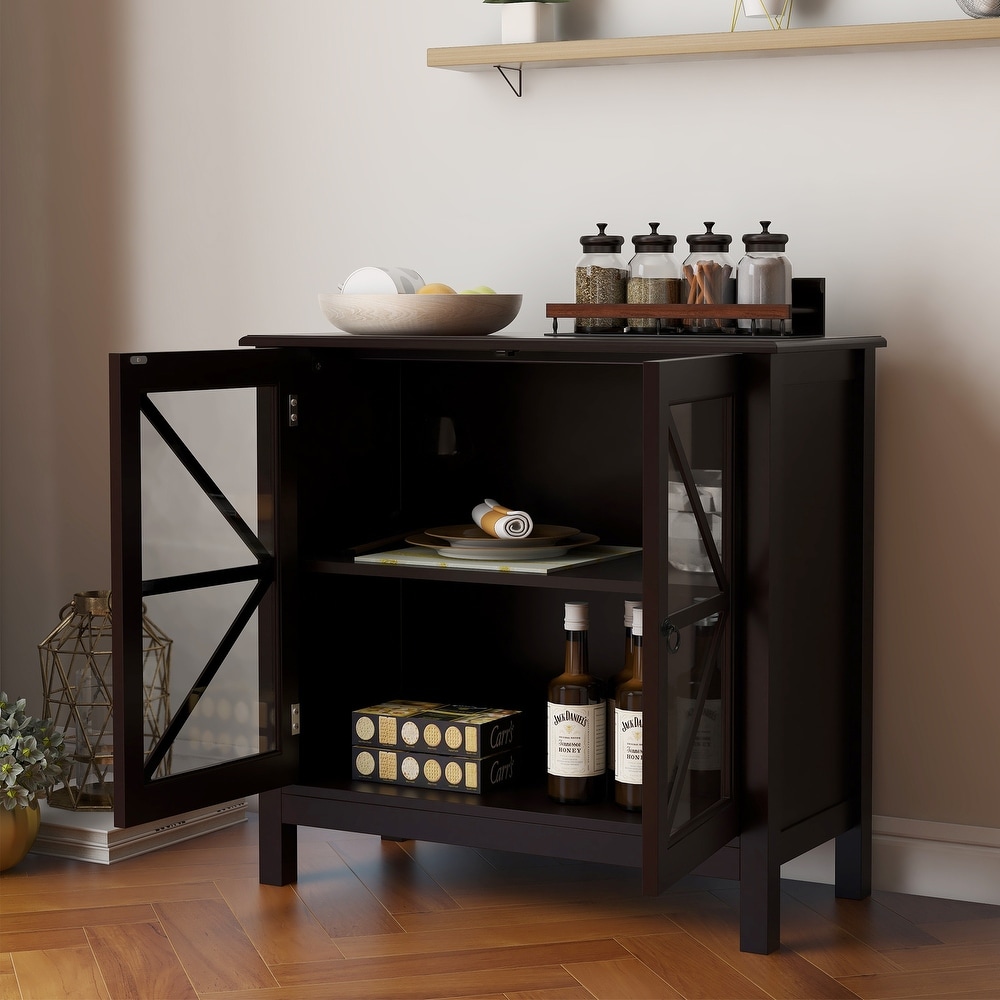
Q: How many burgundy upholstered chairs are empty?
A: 0